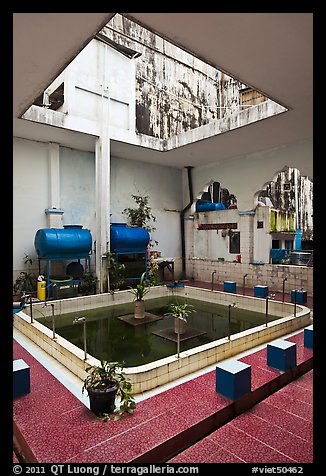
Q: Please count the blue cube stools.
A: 7